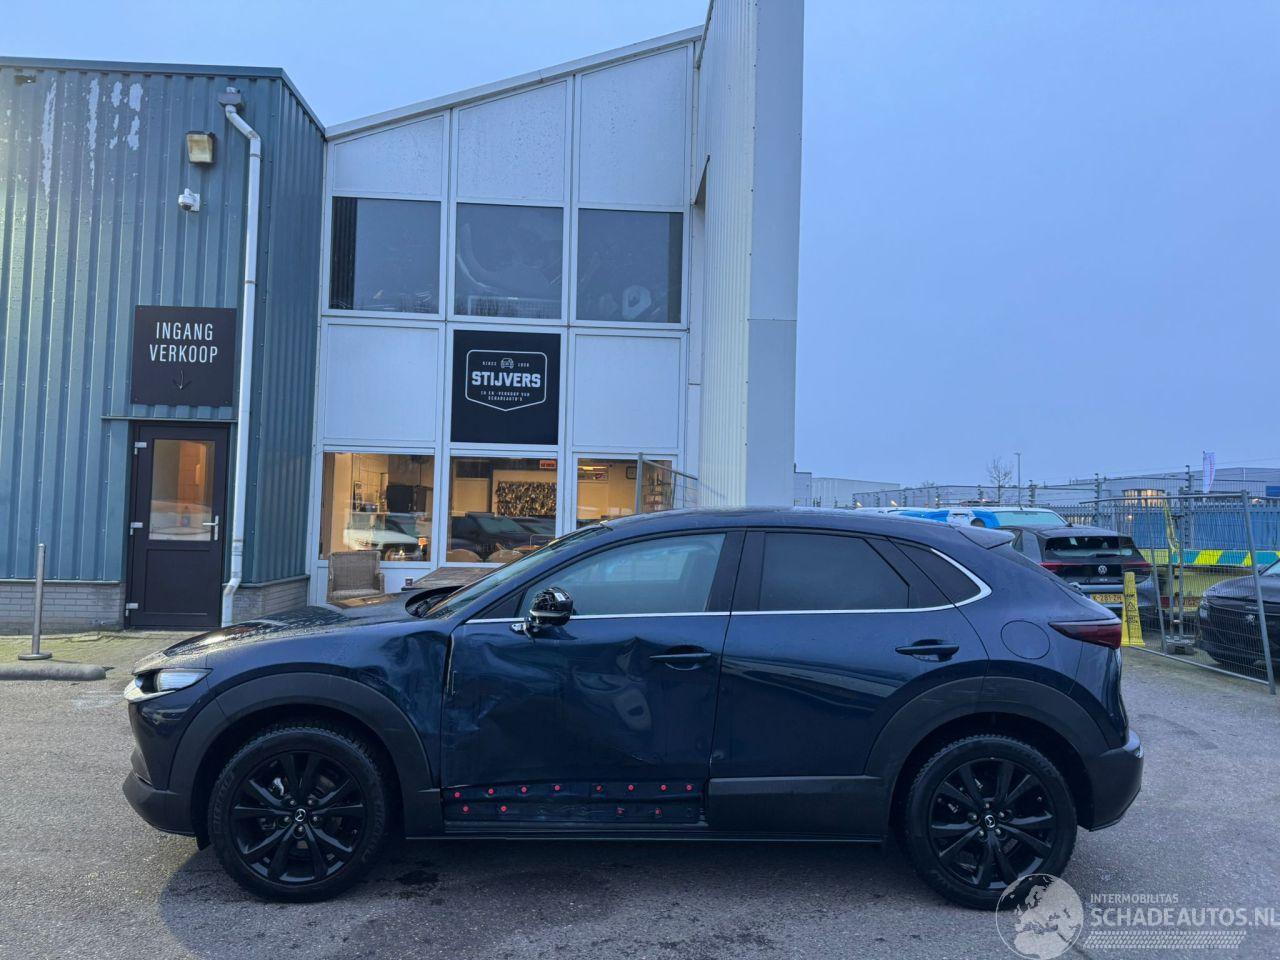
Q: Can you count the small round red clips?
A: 12